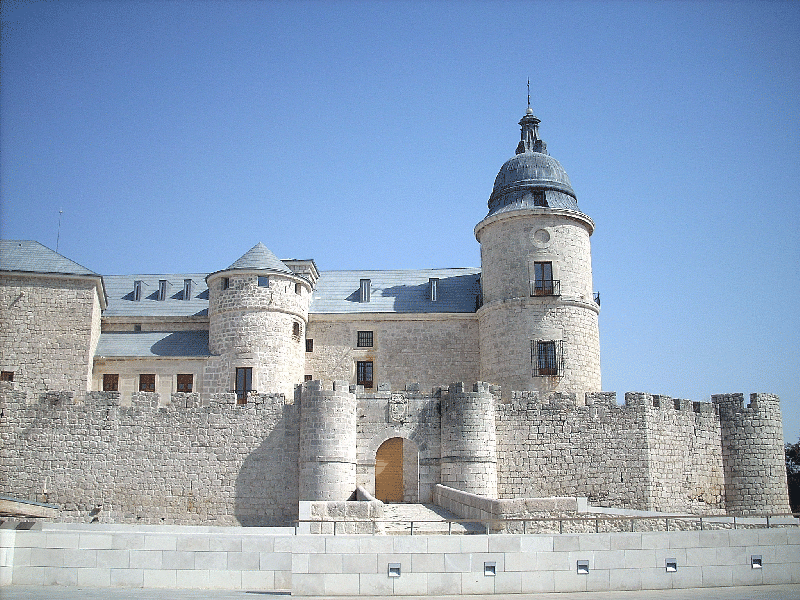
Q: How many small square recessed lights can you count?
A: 5